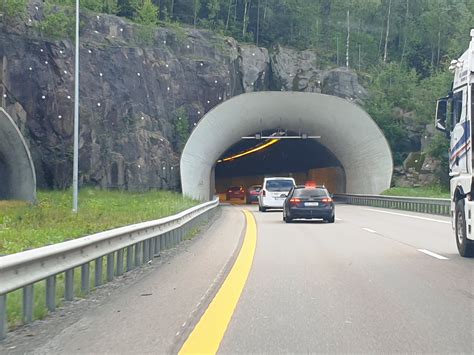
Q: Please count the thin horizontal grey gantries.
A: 1